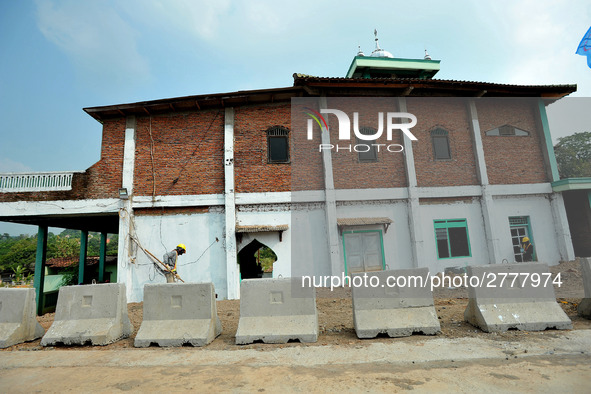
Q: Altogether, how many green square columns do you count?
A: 3